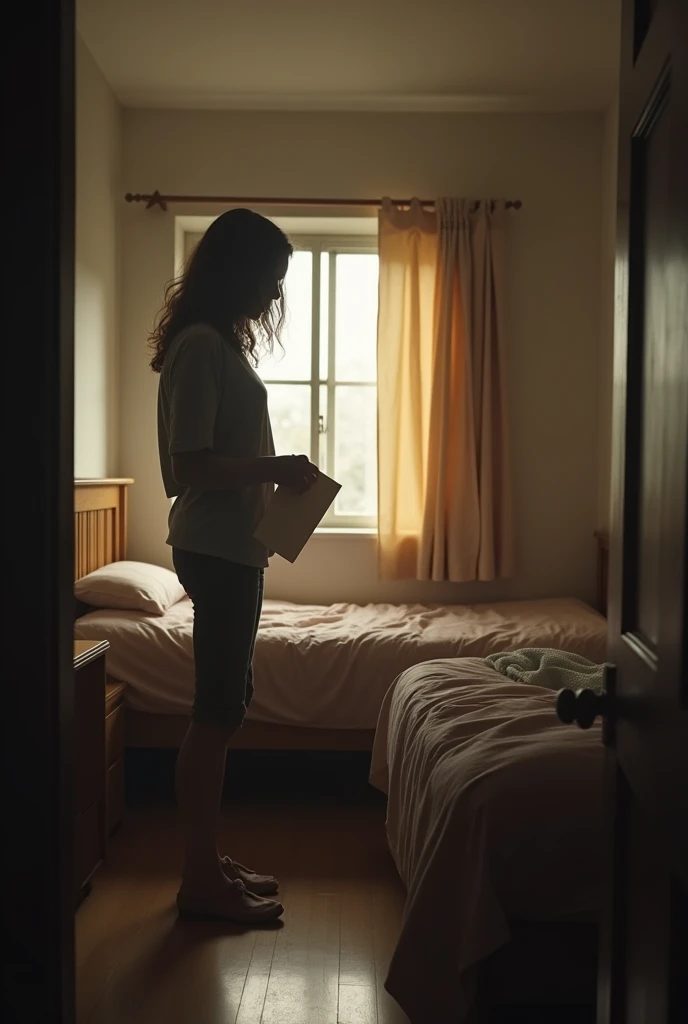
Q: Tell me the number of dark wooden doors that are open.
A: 1